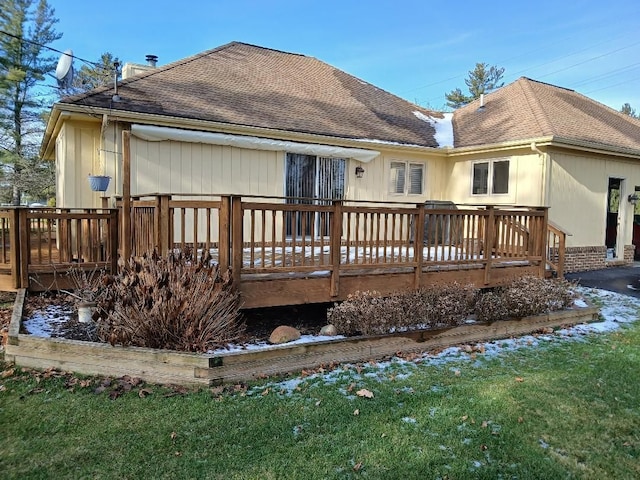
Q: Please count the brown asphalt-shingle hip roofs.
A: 2